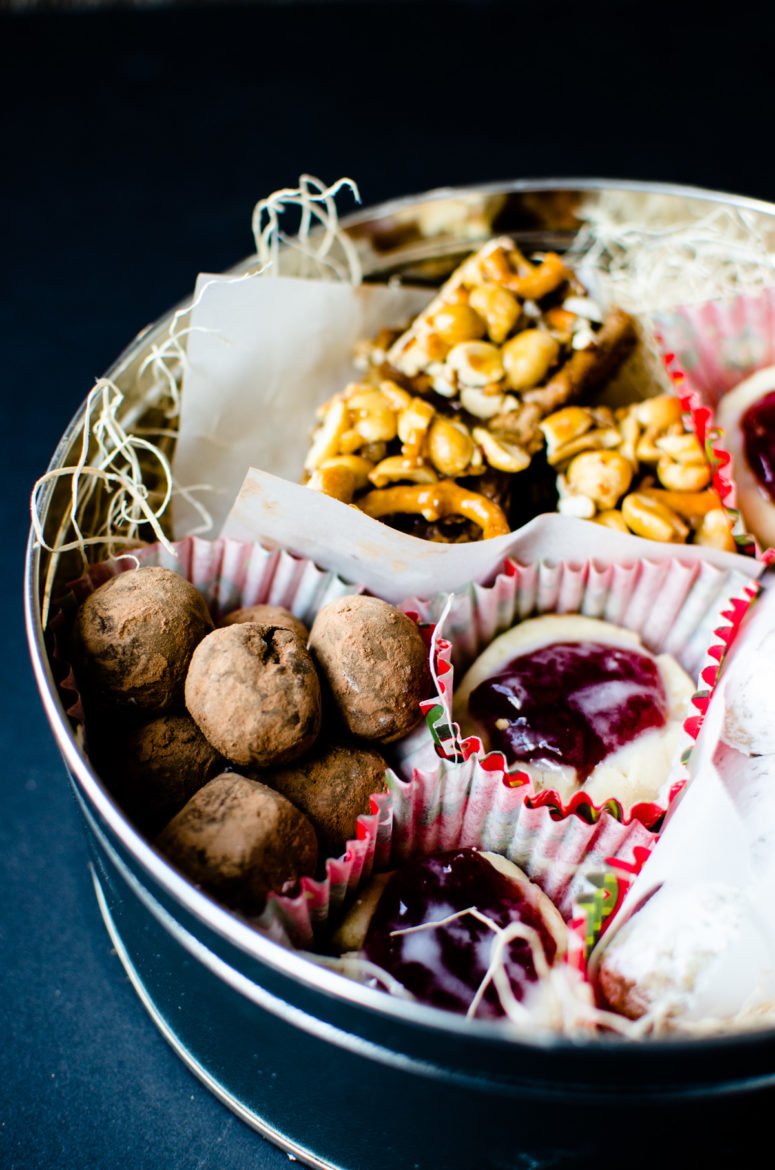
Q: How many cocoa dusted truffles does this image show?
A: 7